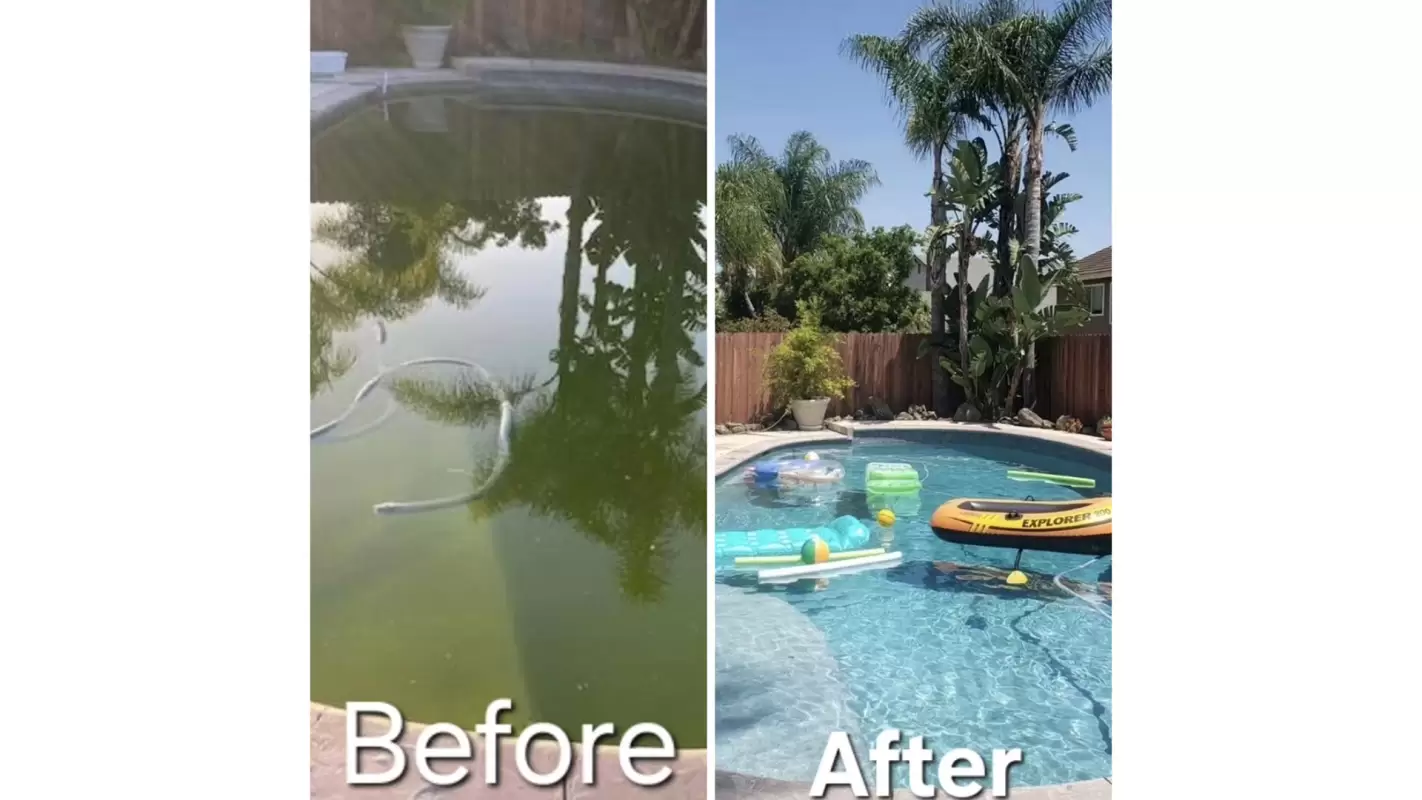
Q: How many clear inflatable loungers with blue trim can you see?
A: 1